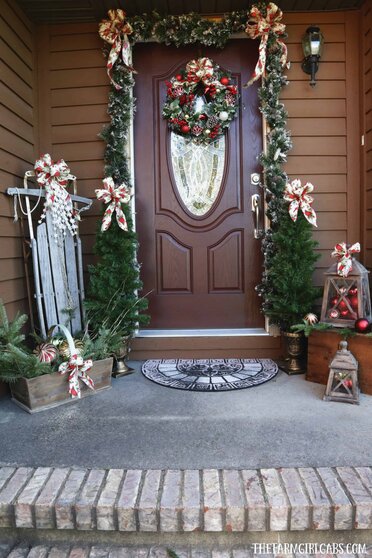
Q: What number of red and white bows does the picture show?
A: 8